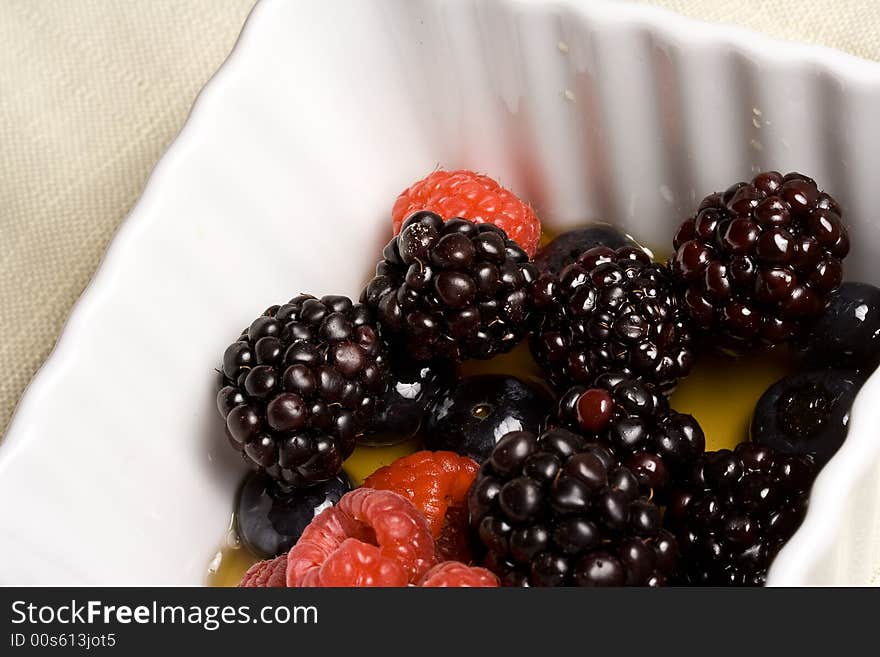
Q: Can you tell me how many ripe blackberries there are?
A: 7